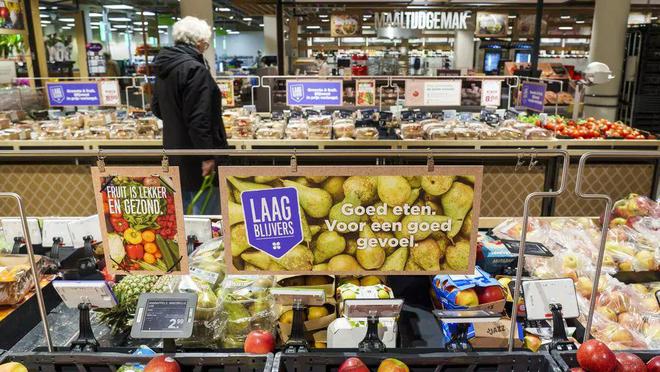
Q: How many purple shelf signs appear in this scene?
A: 3